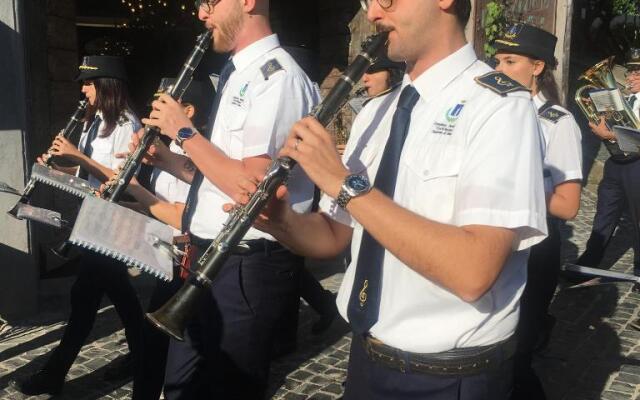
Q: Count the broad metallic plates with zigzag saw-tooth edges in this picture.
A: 2